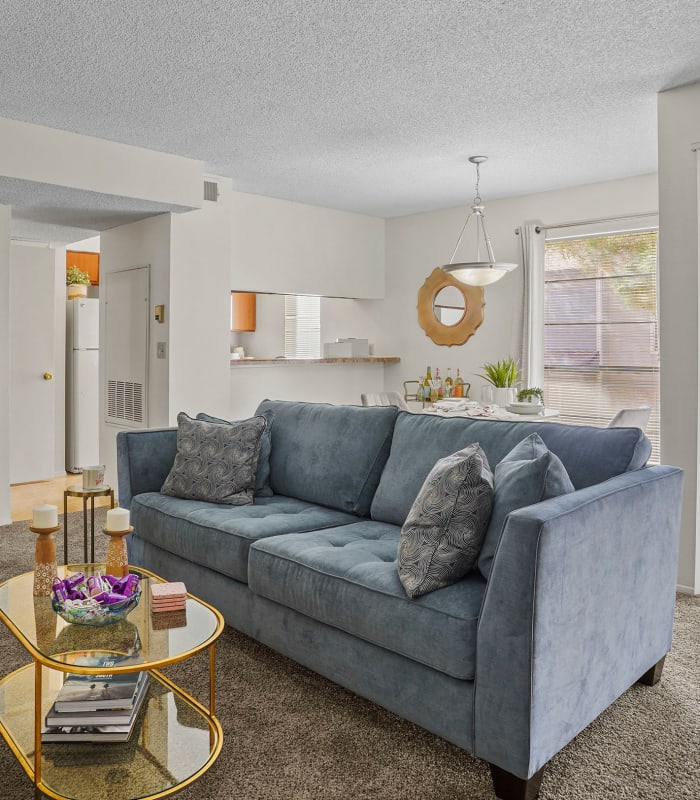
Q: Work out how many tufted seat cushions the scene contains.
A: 2